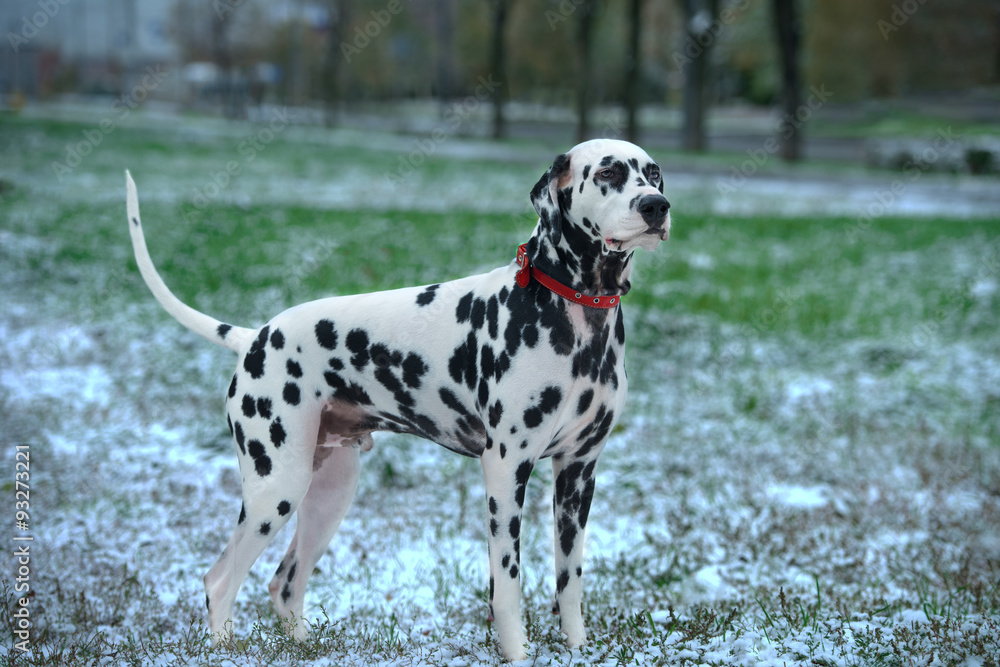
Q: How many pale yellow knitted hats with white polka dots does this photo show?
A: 0